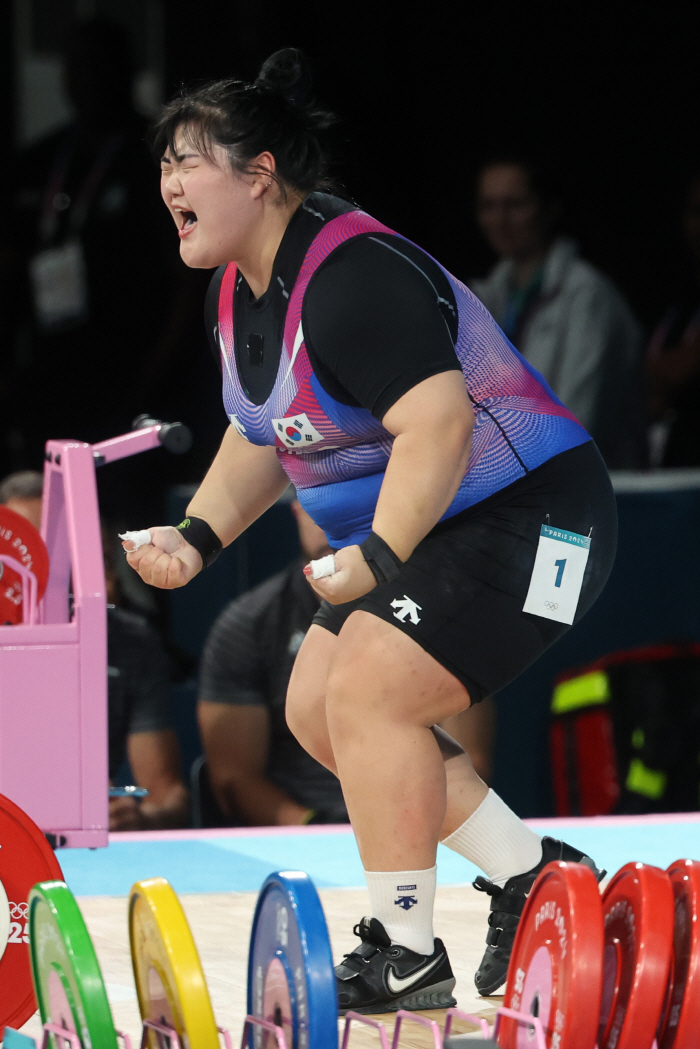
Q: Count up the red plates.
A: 5